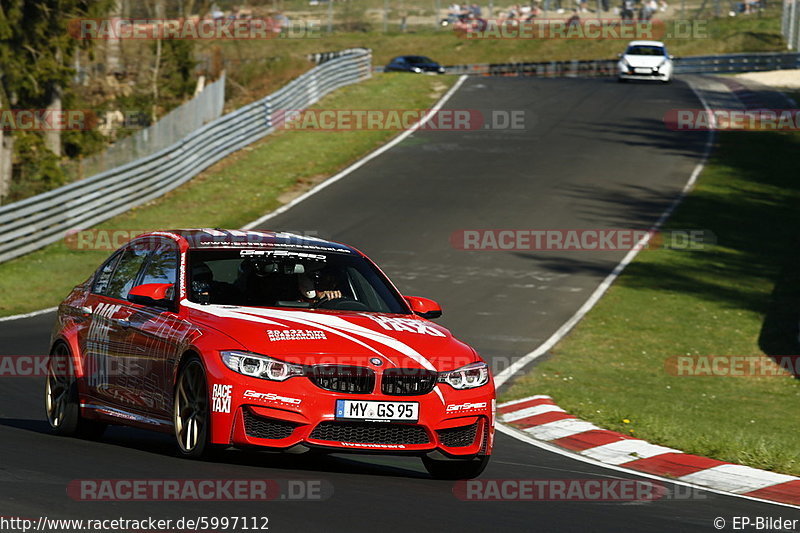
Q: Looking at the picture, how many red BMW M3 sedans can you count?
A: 1